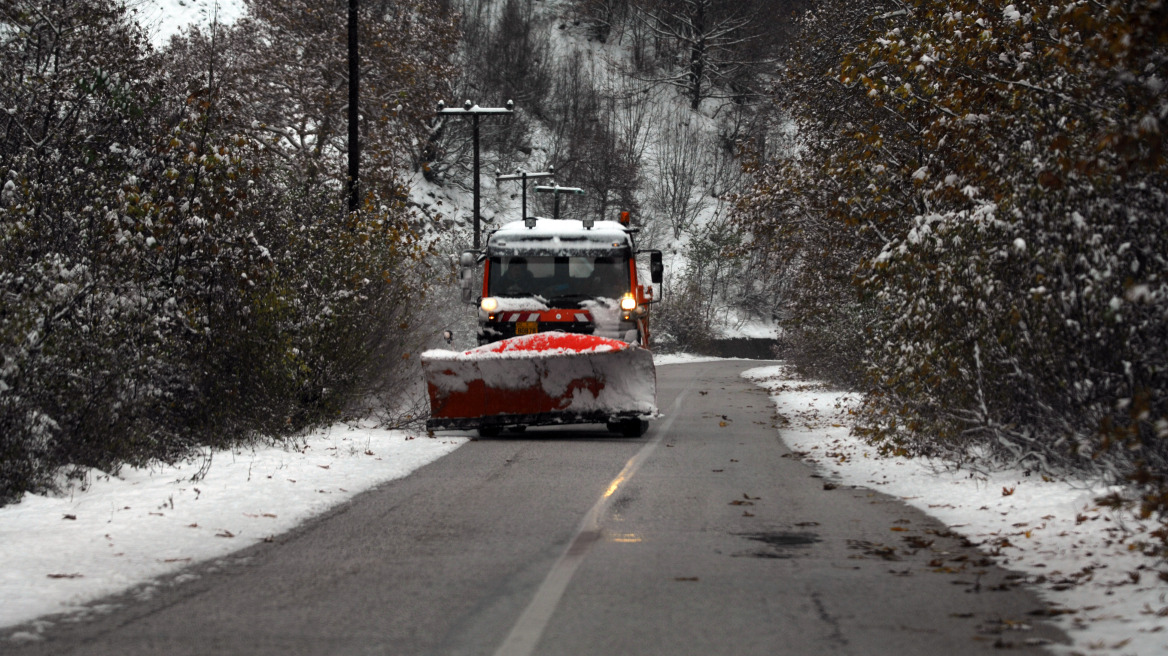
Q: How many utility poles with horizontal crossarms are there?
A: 3